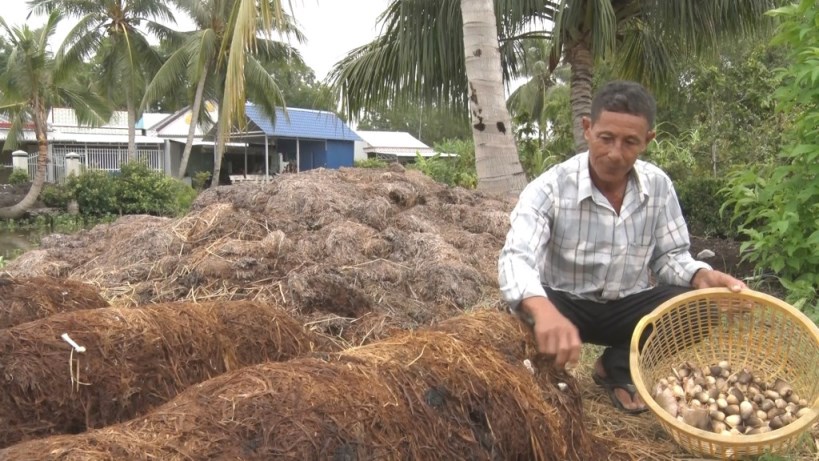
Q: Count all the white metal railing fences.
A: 1